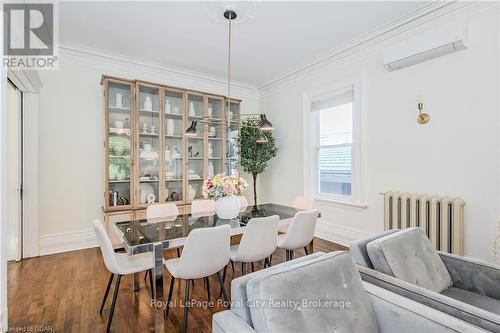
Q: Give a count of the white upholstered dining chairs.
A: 8